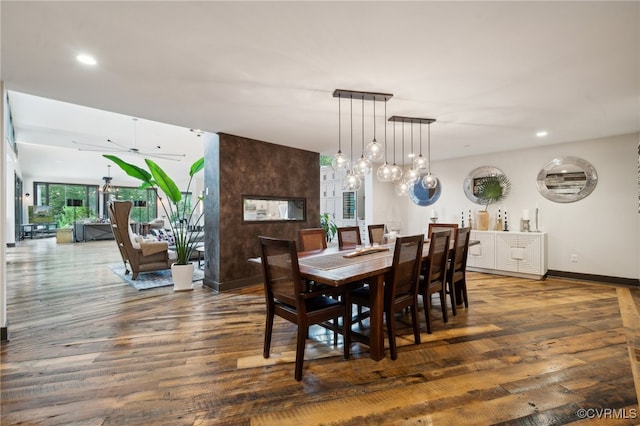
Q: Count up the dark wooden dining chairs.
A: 8